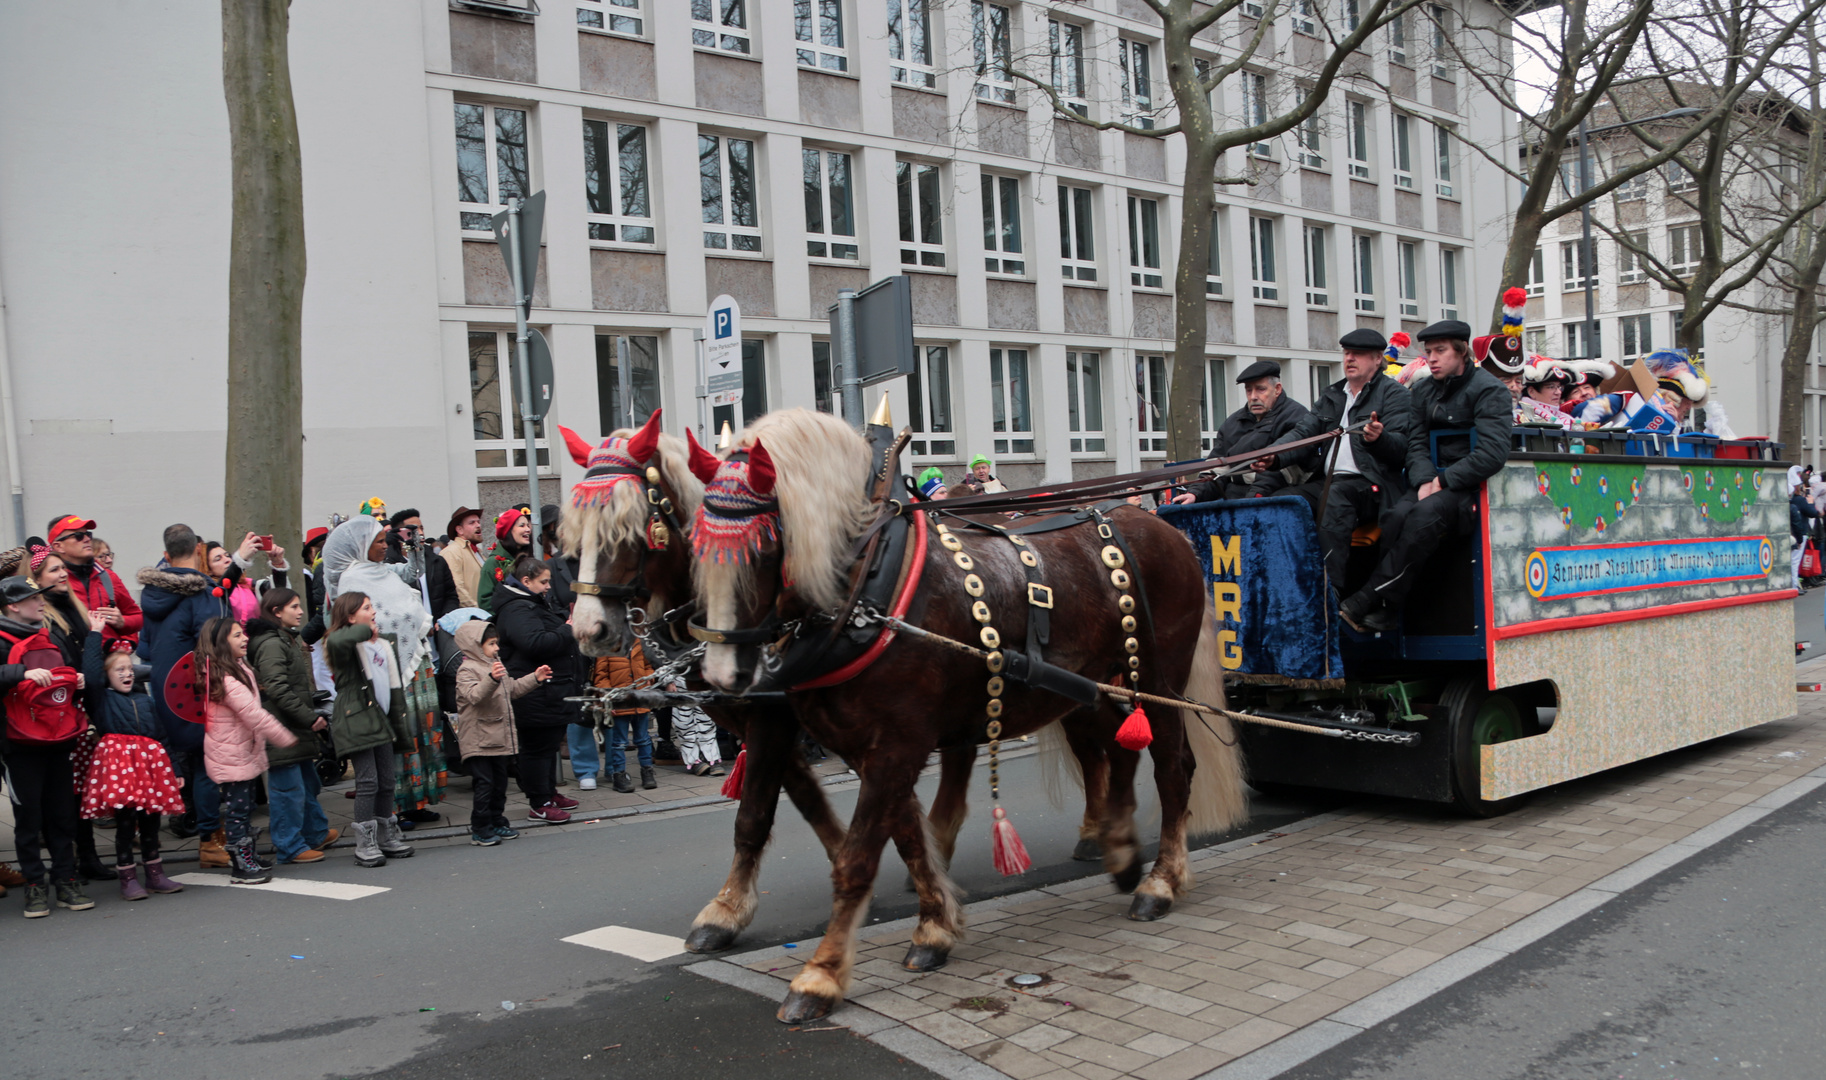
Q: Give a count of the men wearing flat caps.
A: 3